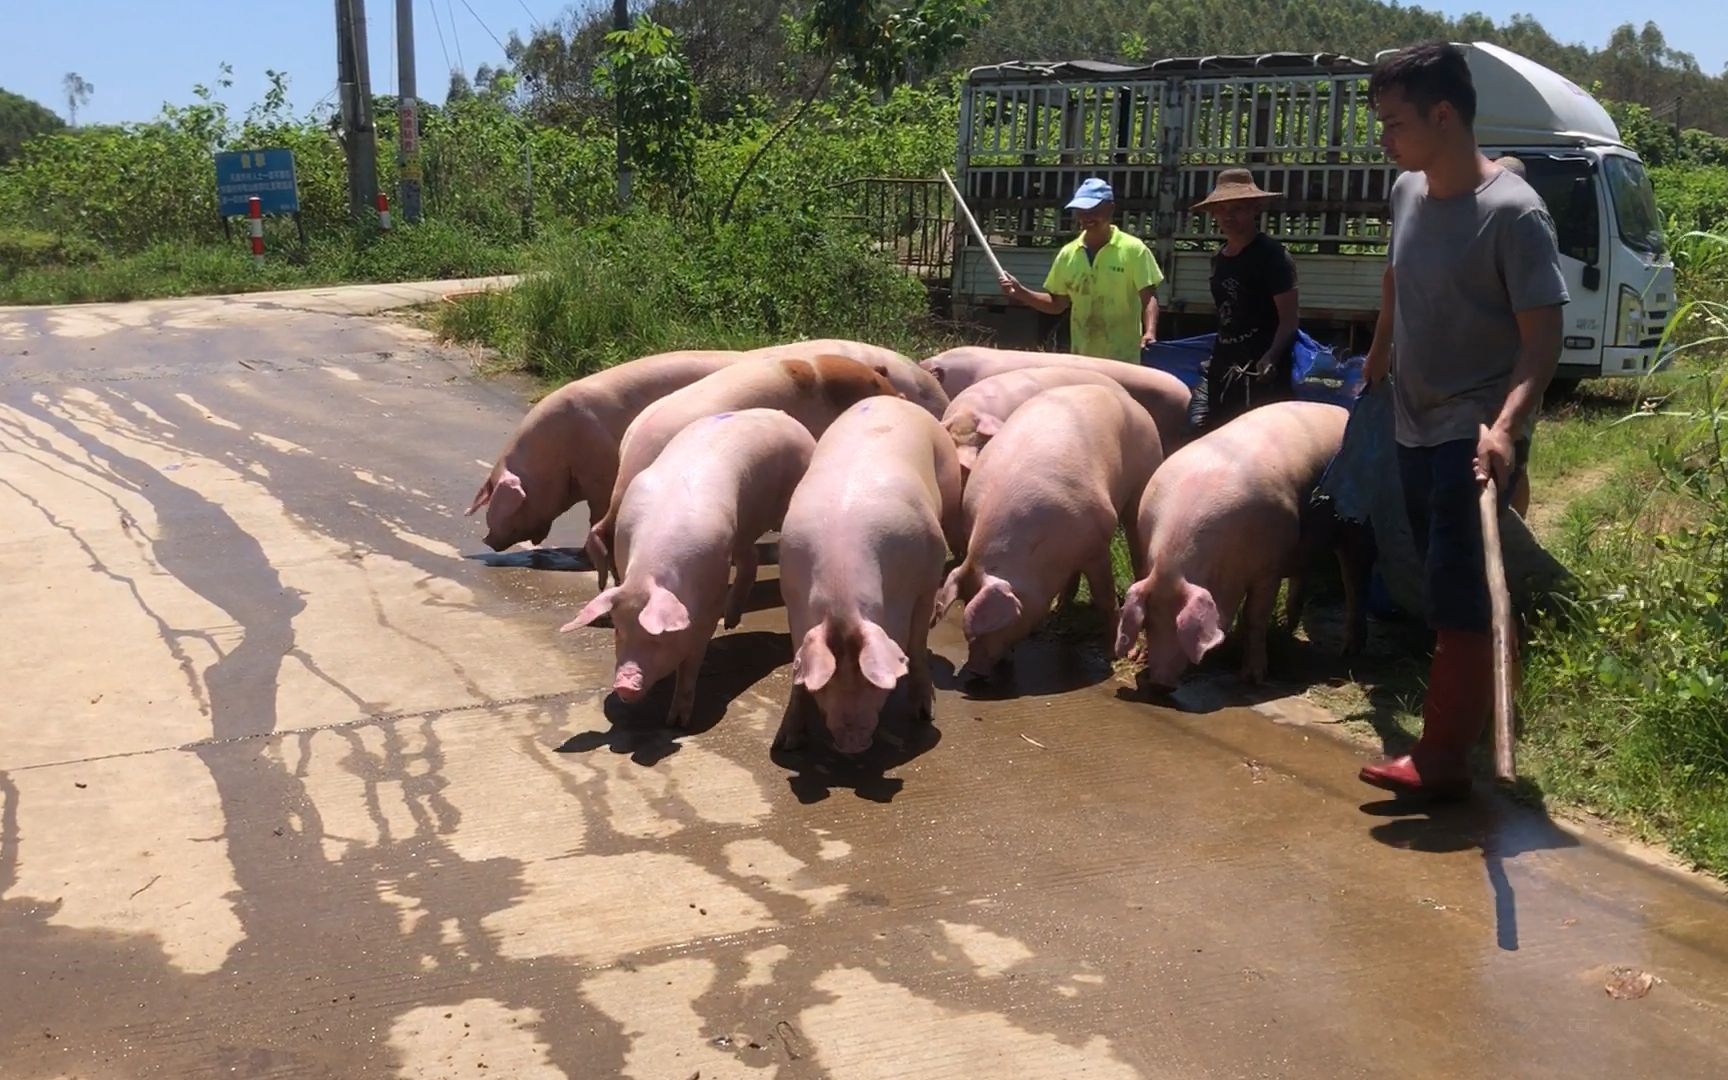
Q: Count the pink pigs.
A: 9